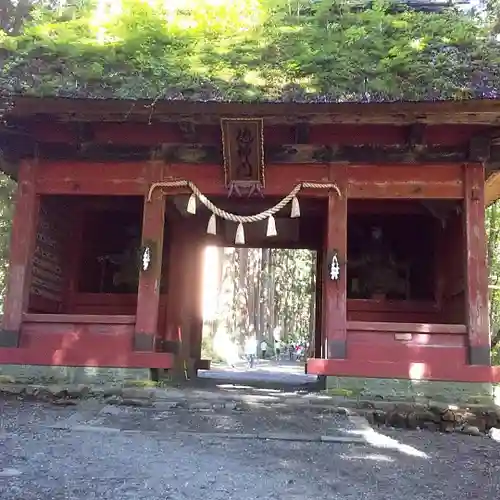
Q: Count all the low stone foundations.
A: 2